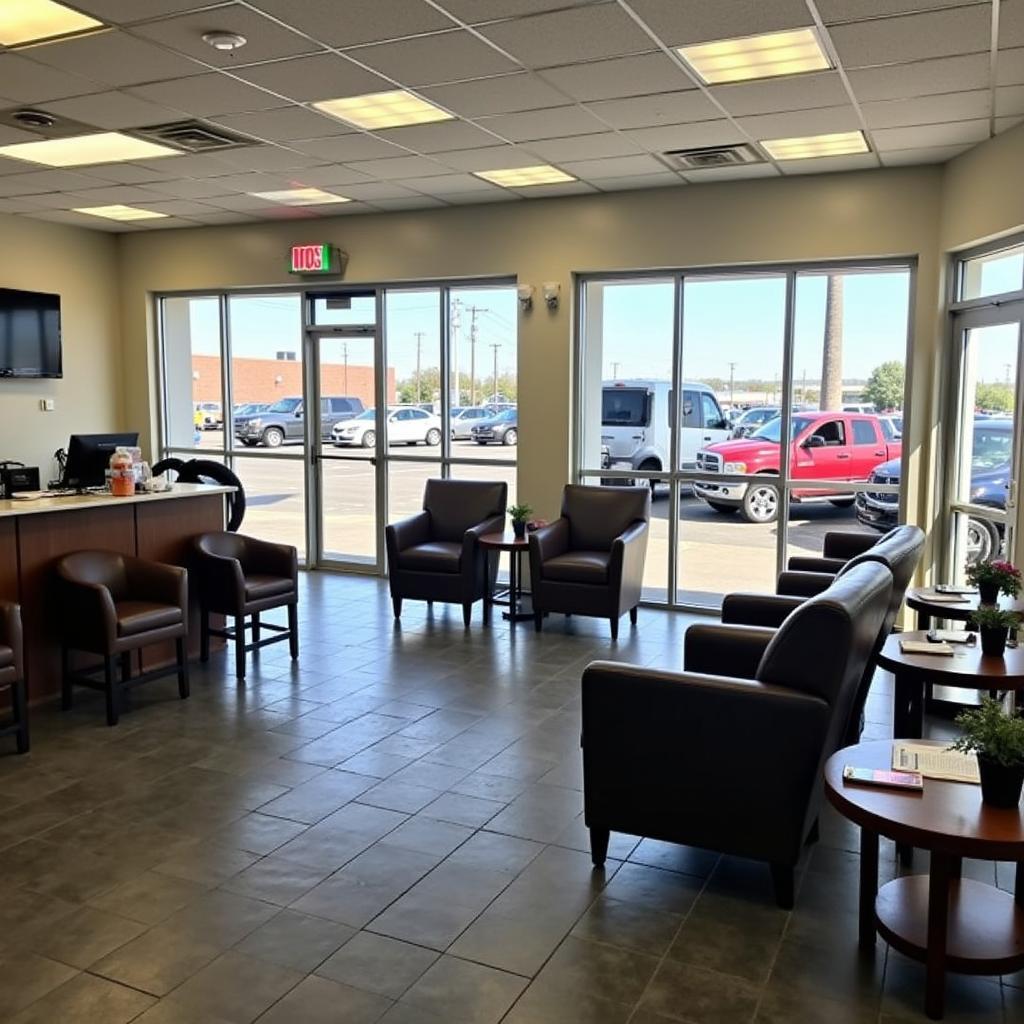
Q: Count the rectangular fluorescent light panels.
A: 8